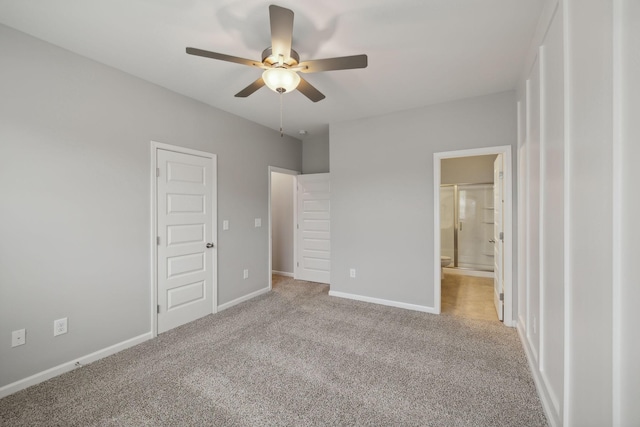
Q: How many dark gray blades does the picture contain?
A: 5